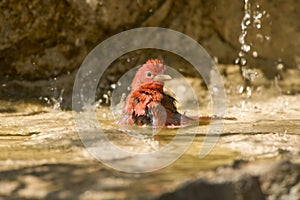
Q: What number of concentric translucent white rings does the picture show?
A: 2